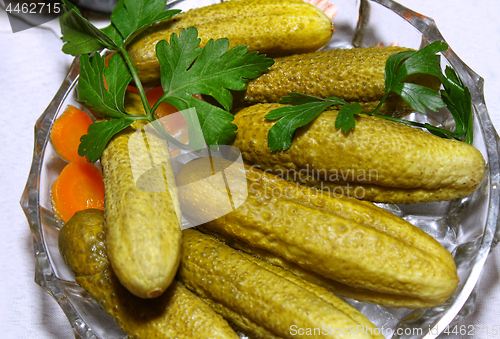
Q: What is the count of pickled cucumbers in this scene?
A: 7